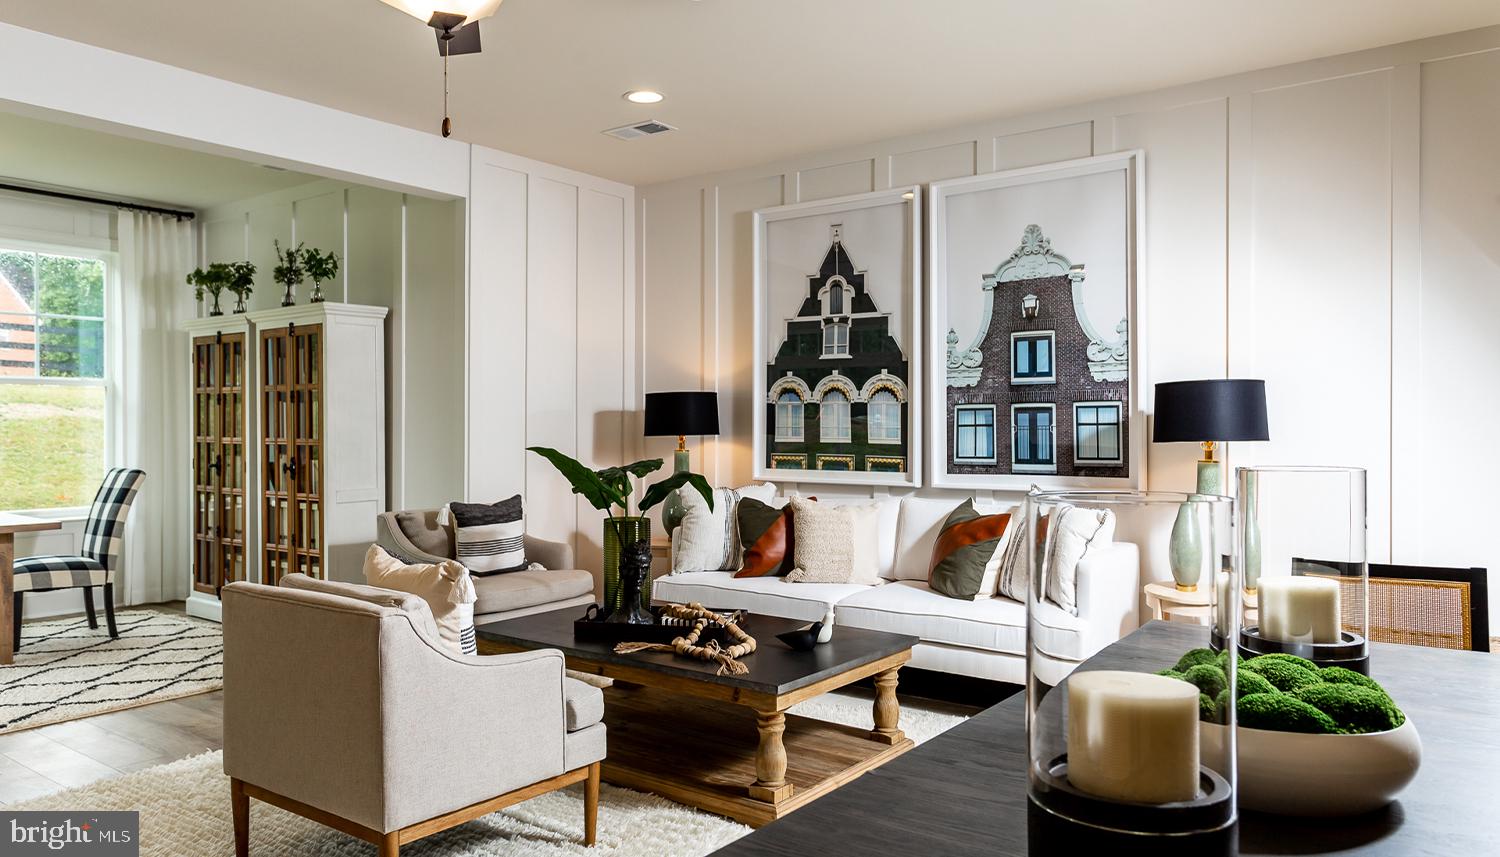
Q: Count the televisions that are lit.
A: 0